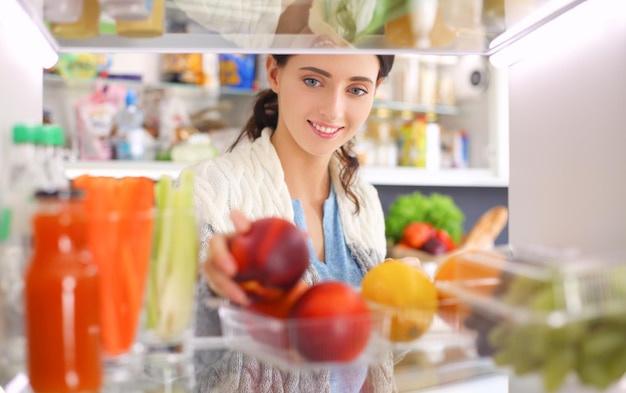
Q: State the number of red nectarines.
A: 3